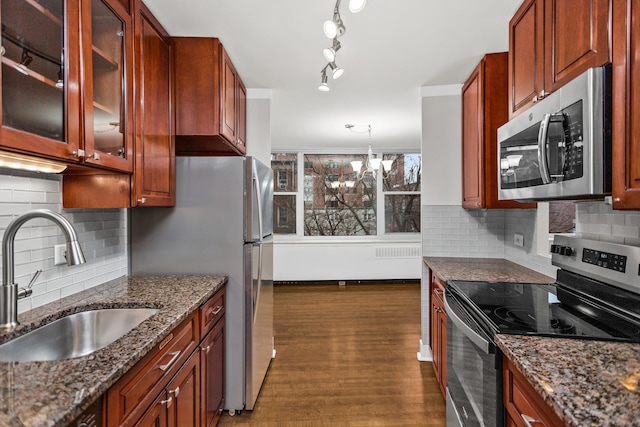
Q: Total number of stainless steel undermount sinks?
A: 1